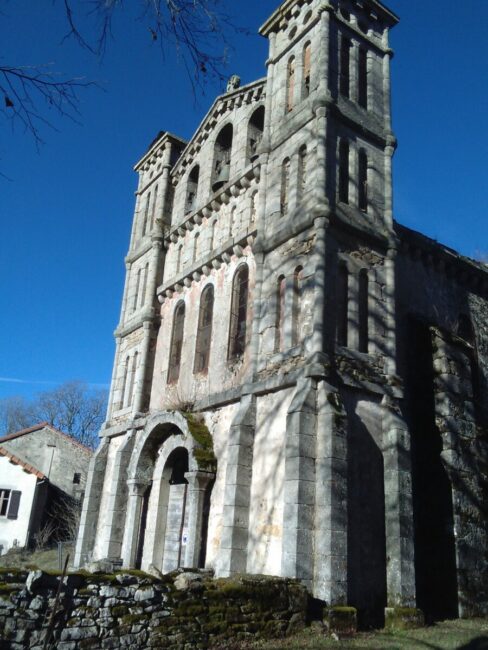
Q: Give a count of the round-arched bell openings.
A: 3